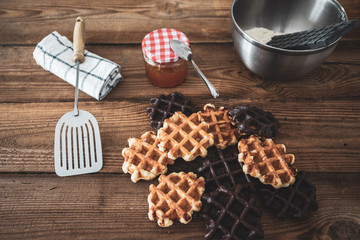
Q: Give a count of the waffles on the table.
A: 10